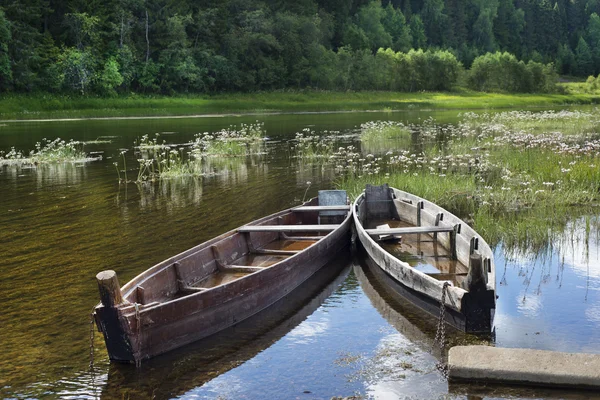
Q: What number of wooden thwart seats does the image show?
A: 3